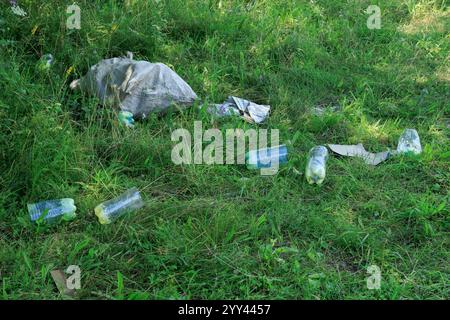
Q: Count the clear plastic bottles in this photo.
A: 5